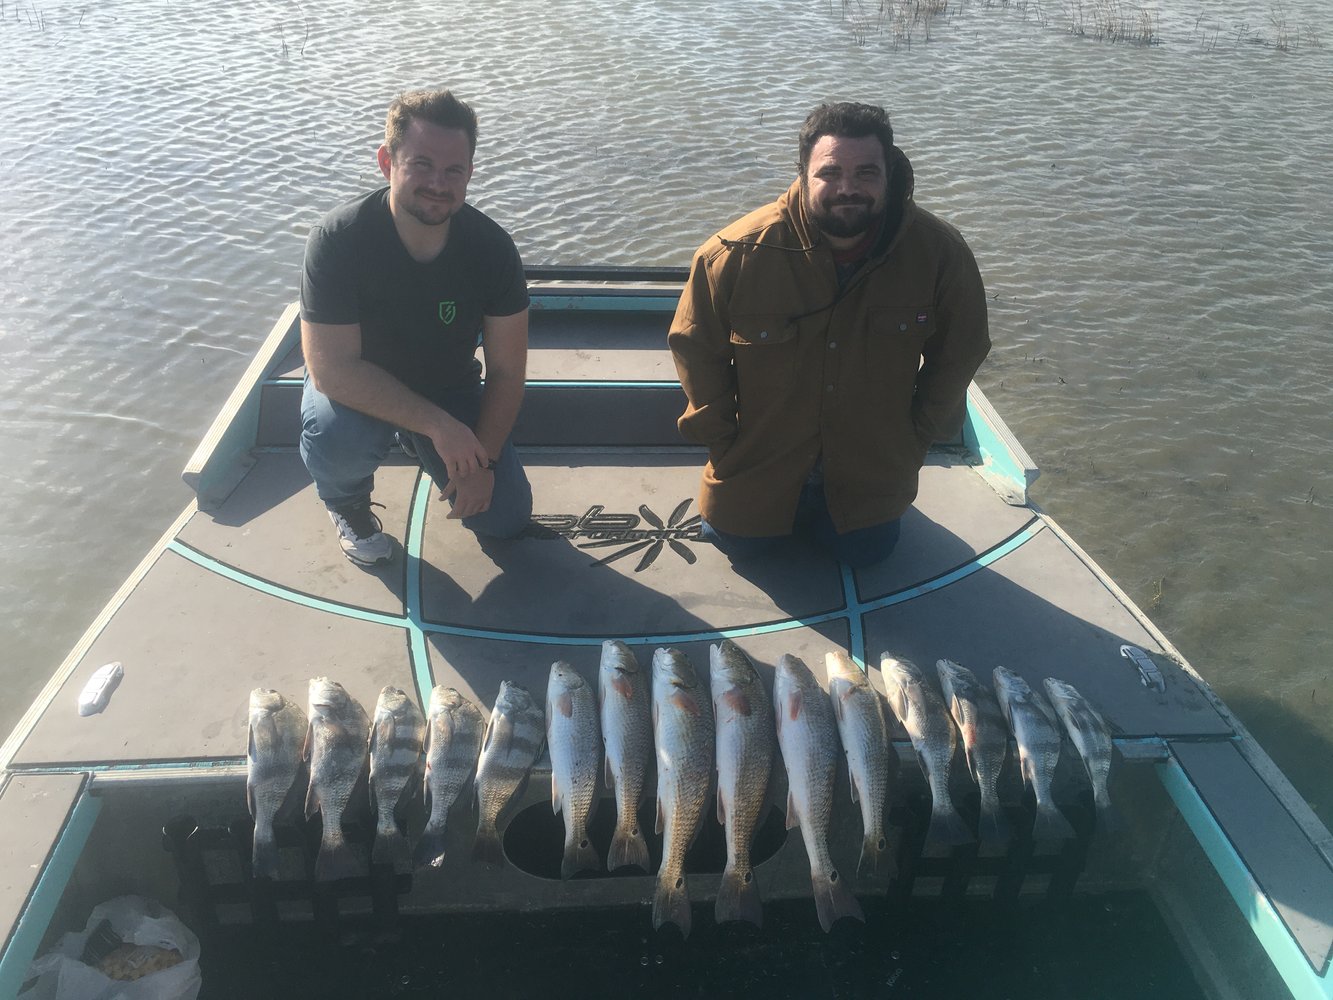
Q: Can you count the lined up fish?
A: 15